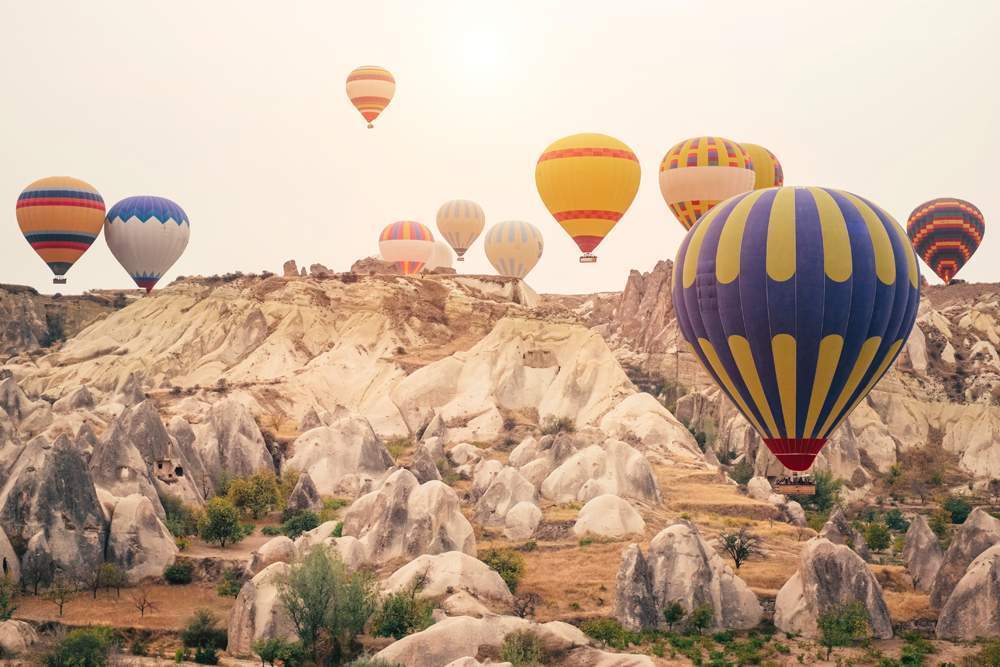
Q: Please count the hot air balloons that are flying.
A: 12